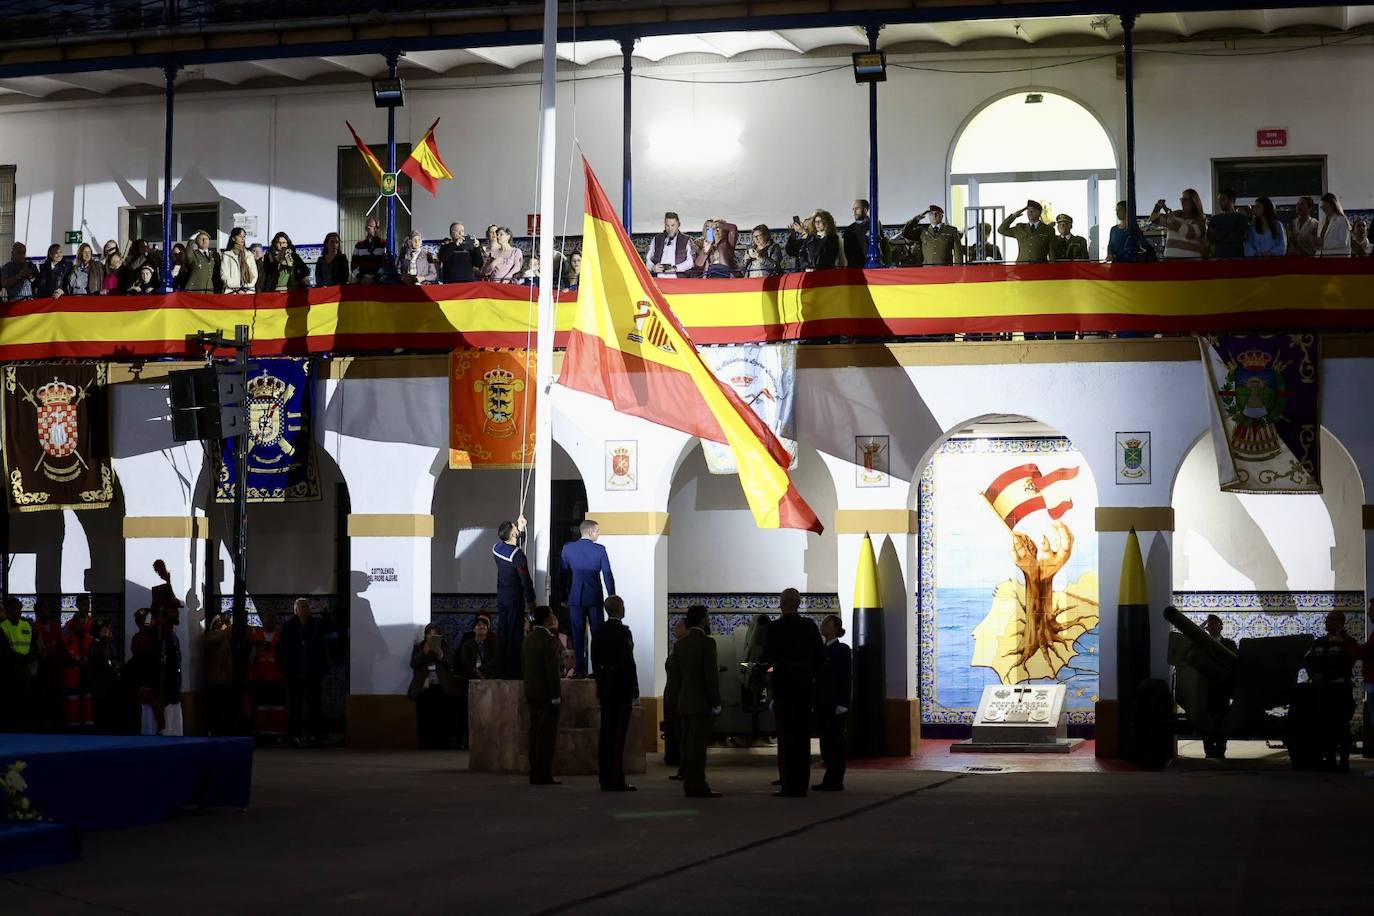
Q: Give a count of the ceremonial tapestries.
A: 5